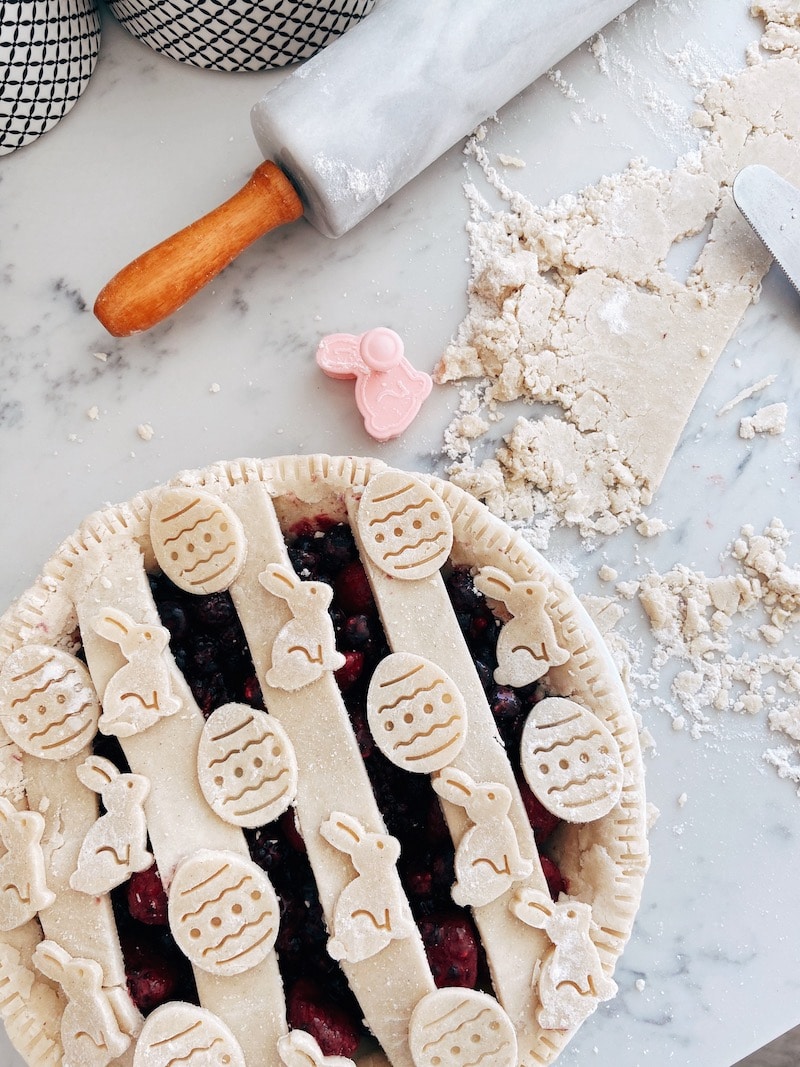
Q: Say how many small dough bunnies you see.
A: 10